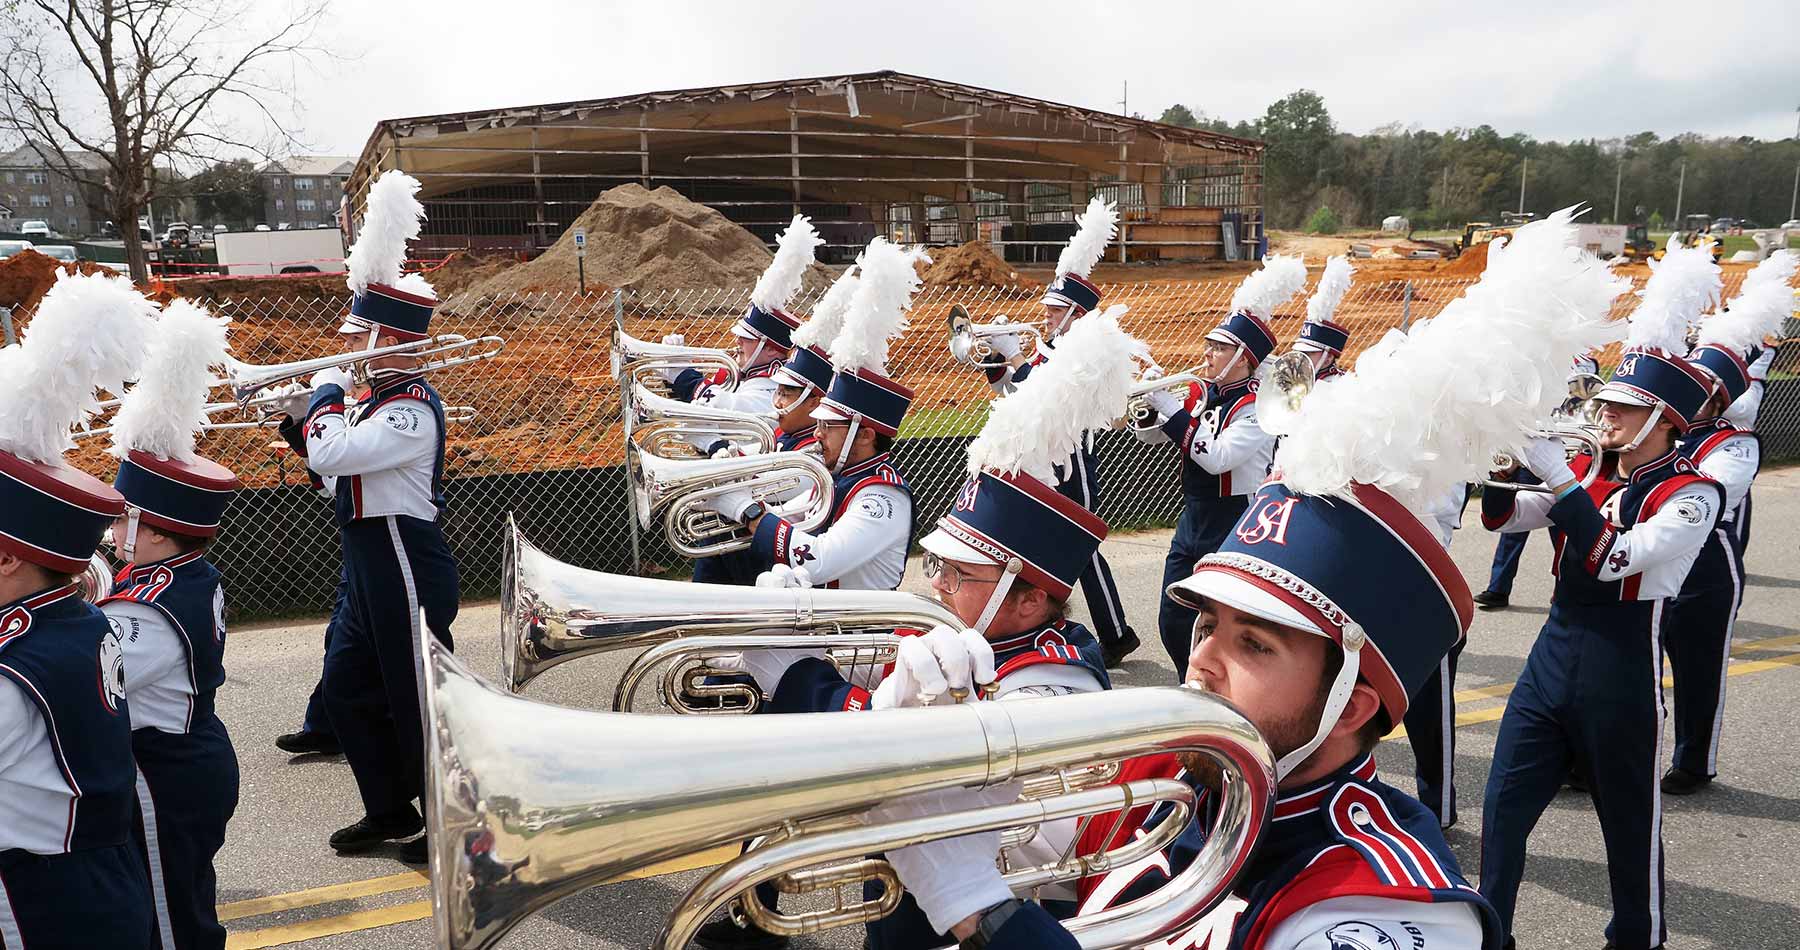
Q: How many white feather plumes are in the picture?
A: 14